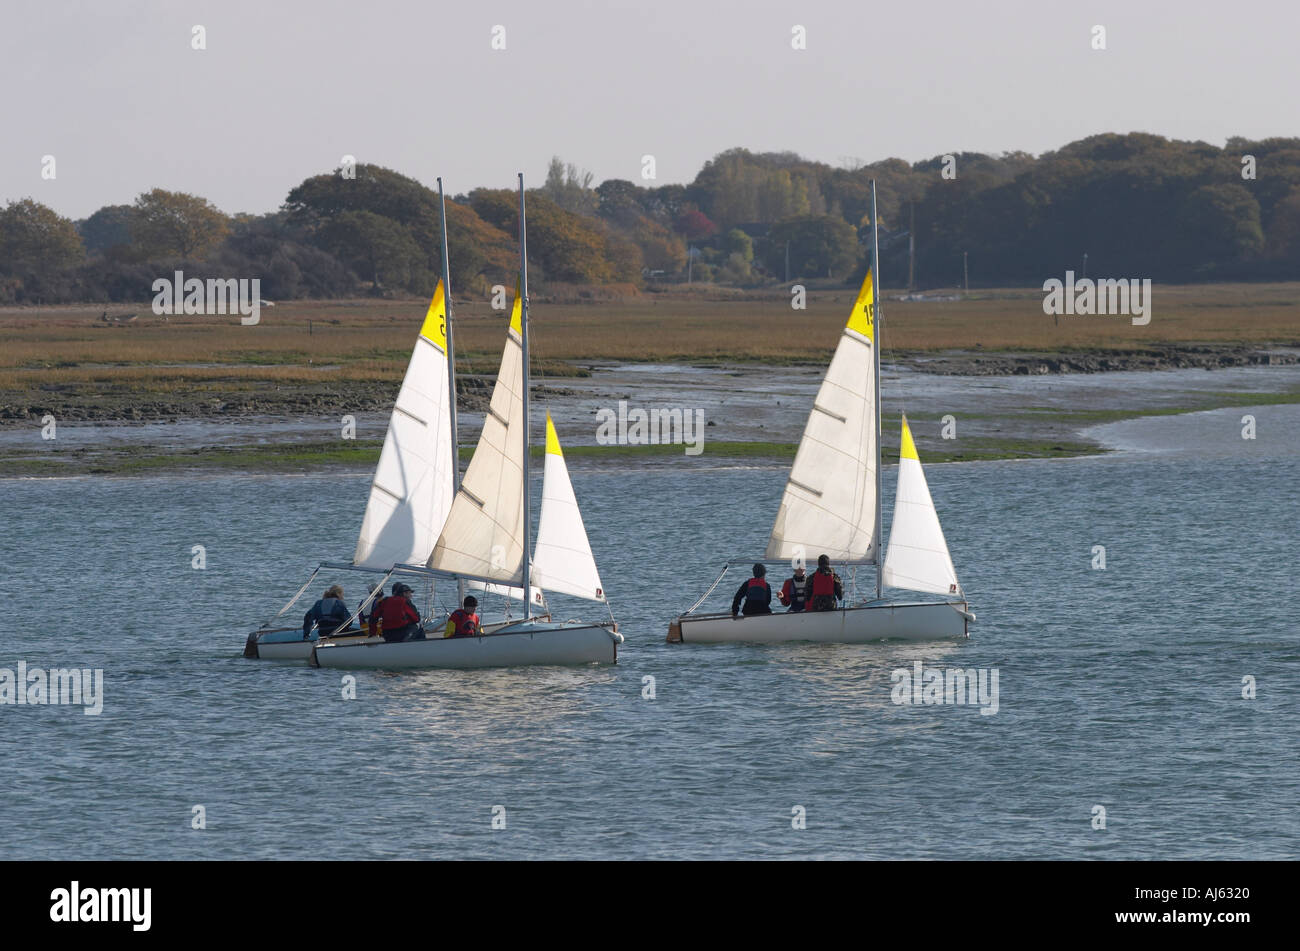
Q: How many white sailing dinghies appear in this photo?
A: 3